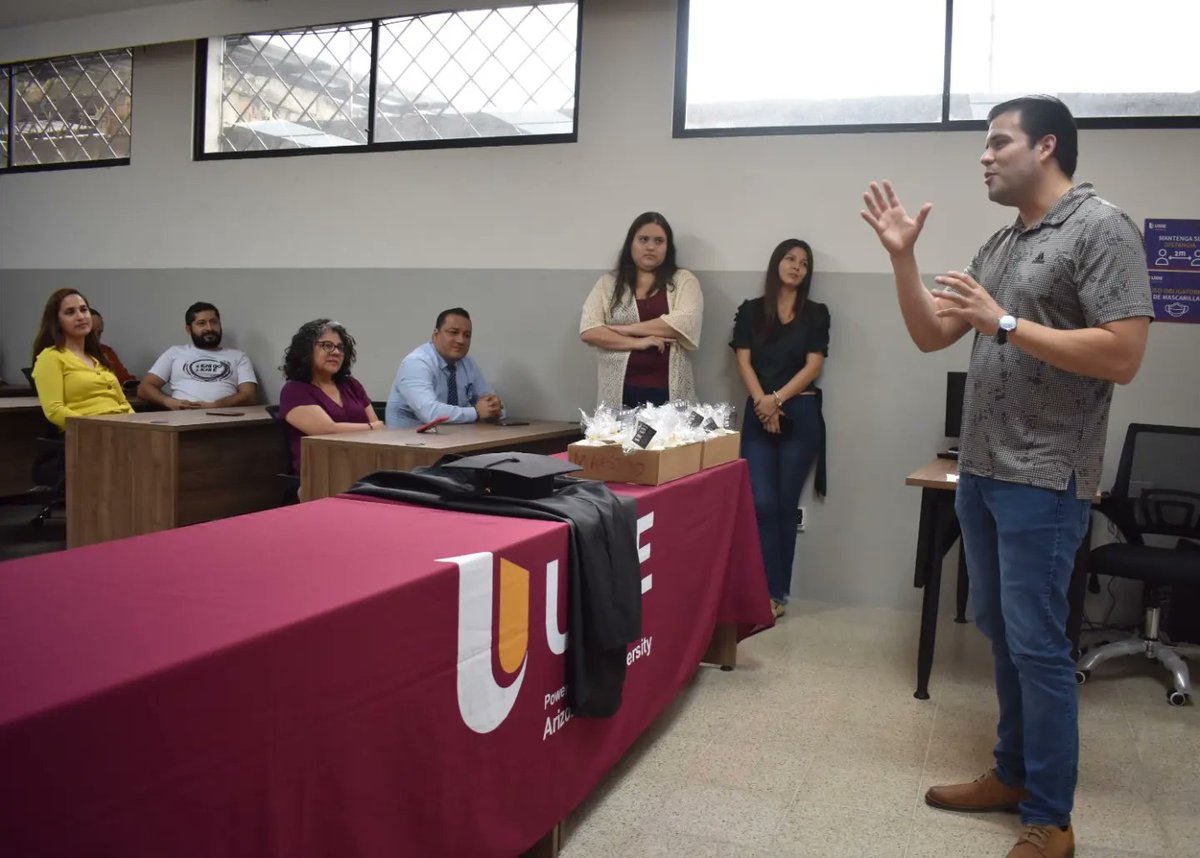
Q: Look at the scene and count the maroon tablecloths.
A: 1